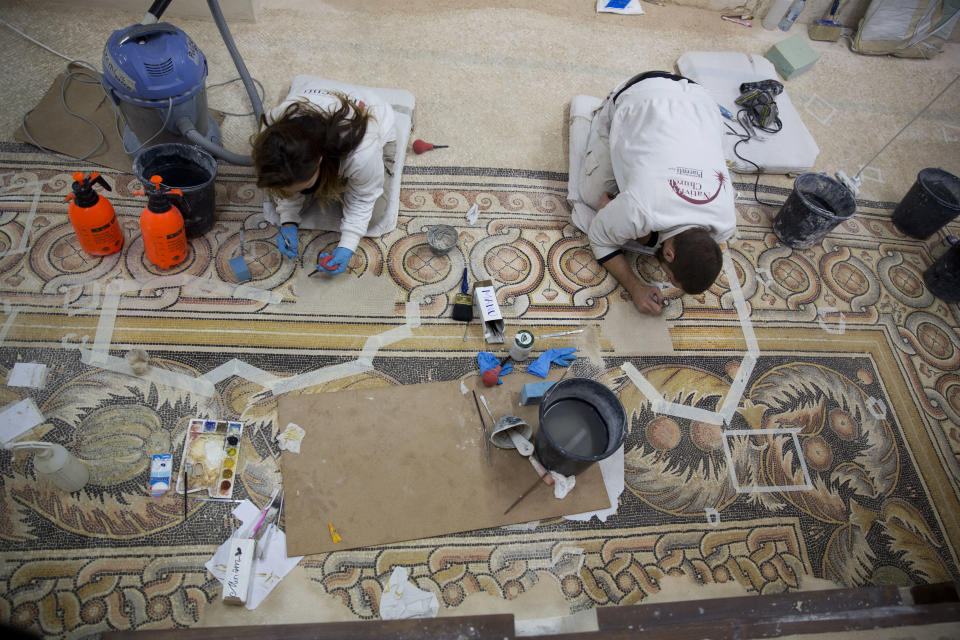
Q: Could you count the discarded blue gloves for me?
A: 2